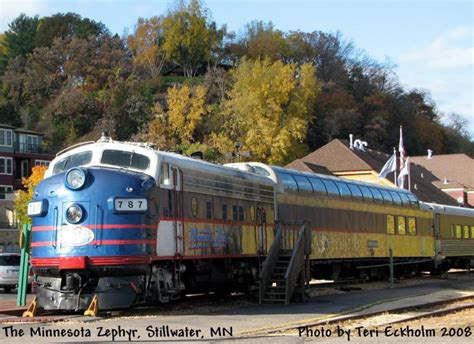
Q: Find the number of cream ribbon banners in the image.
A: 0